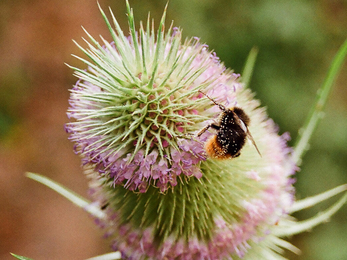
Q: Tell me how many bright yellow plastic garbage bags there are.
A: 0